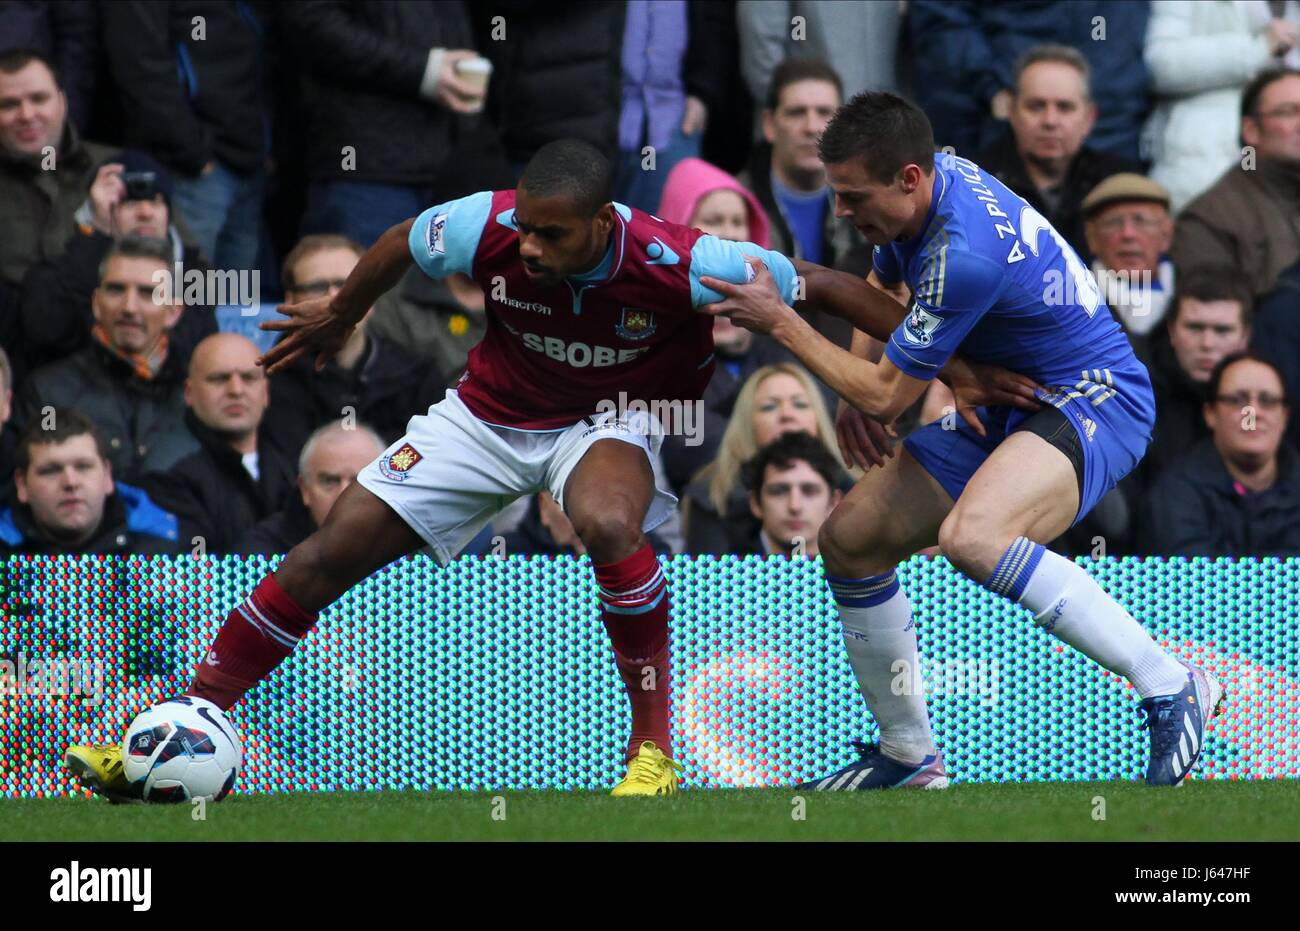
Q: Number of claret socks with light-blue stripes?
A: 2